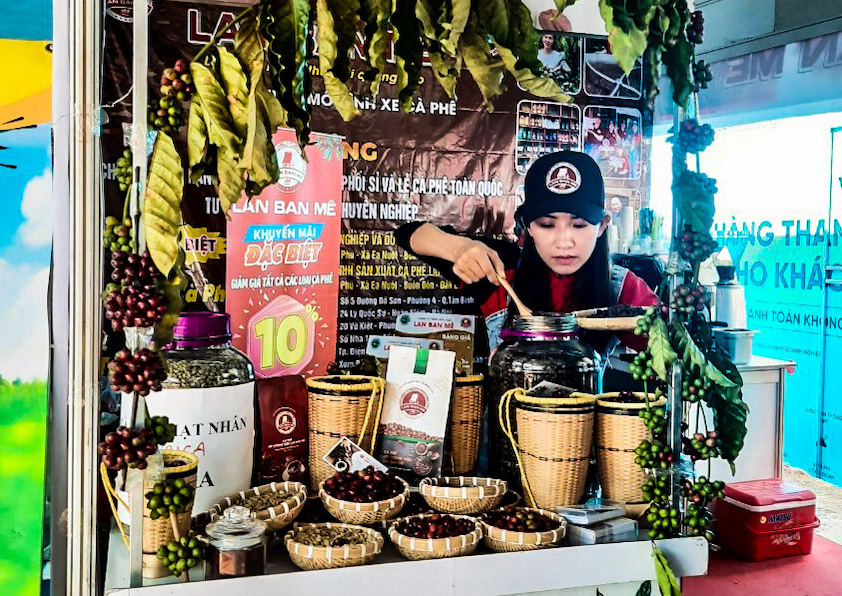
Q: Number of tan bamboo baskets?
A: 11